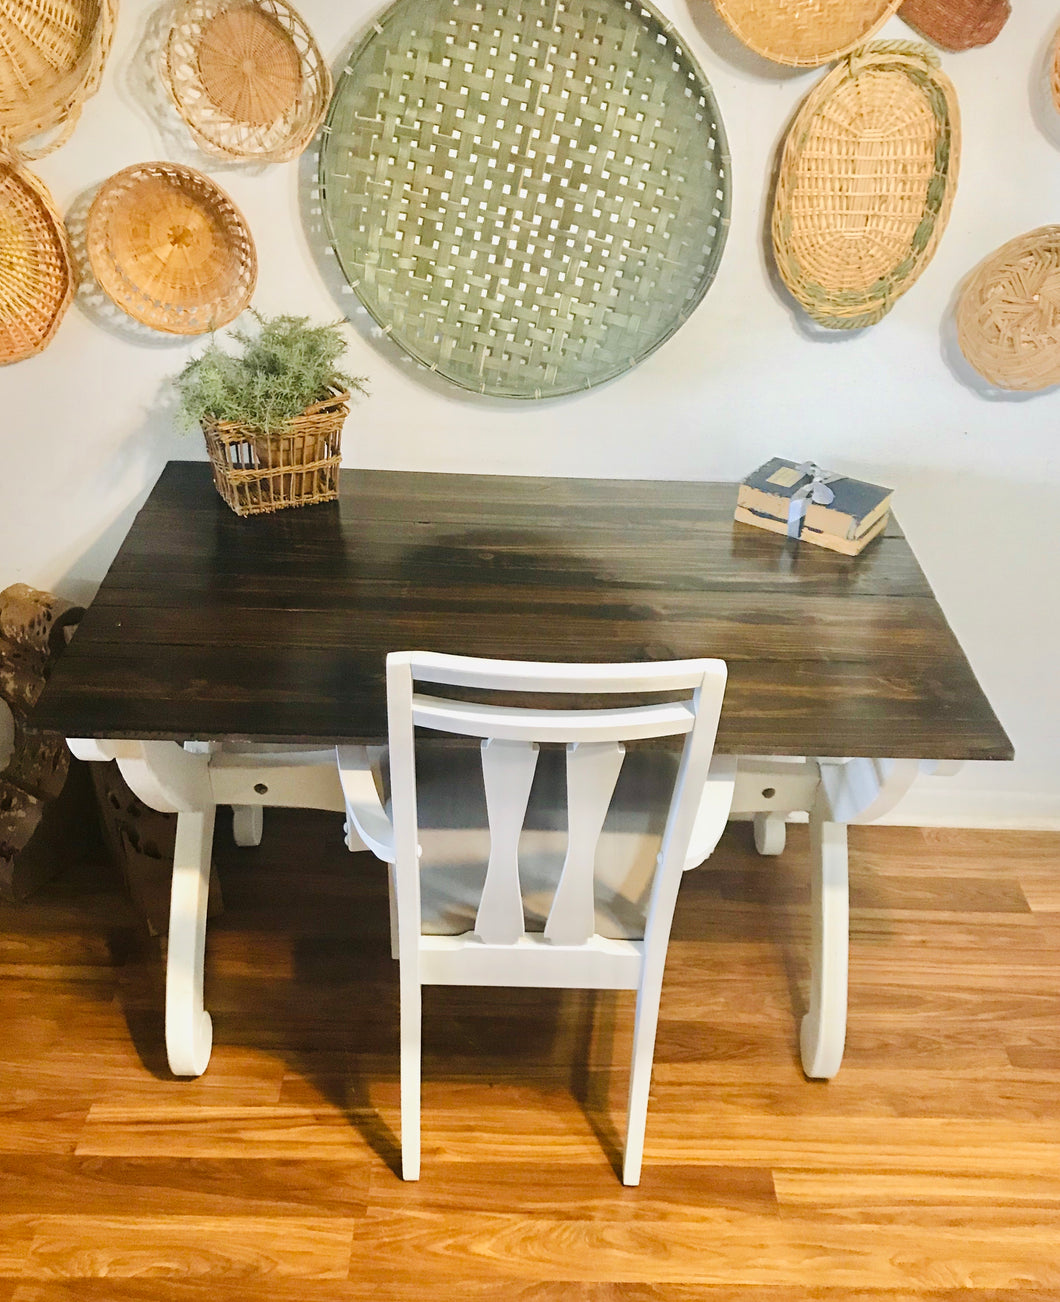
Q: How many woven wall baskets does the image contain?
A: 10